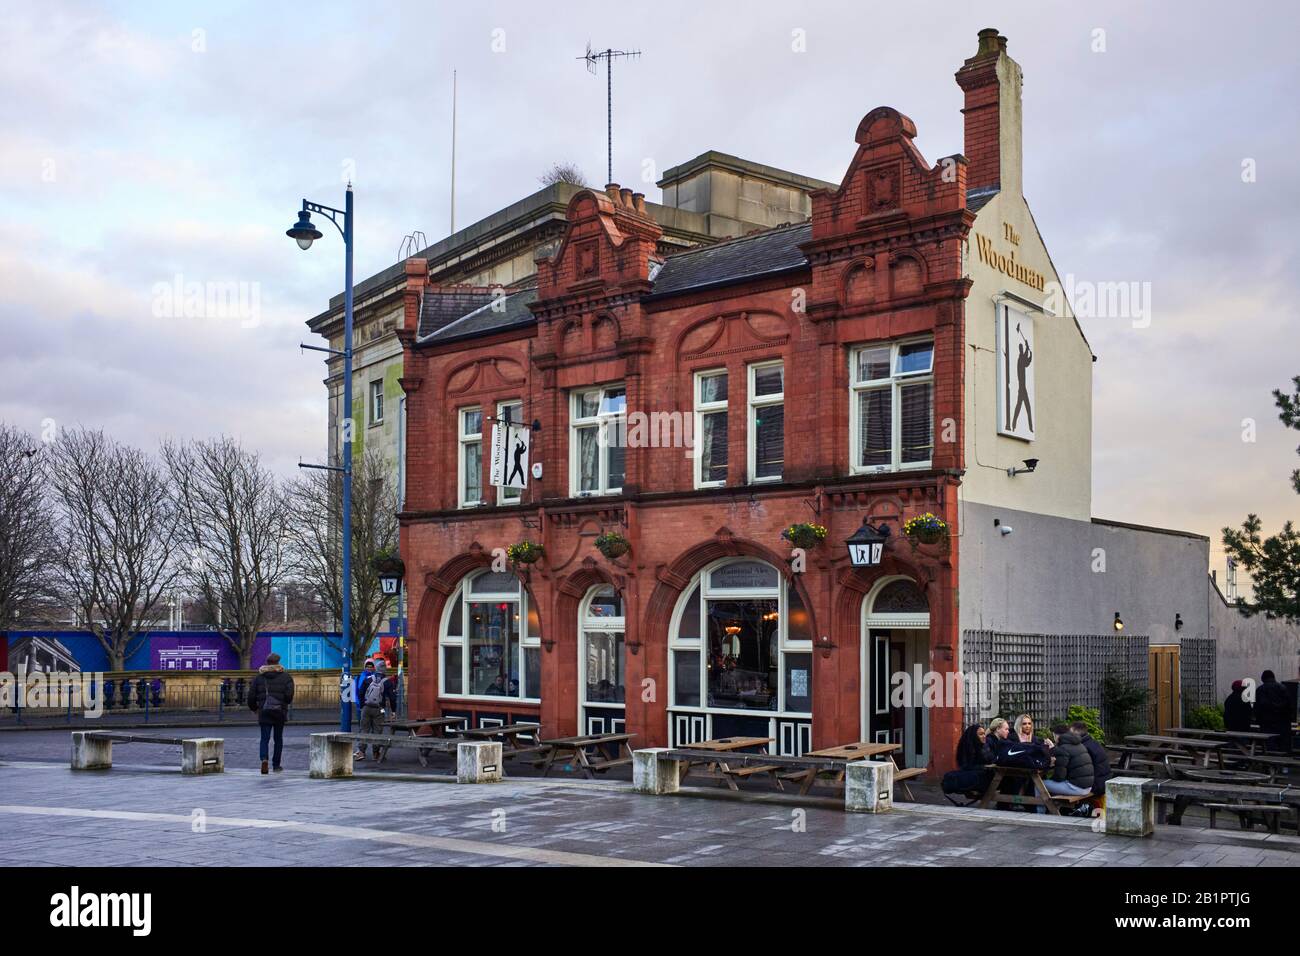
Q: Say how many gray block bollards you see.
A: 7